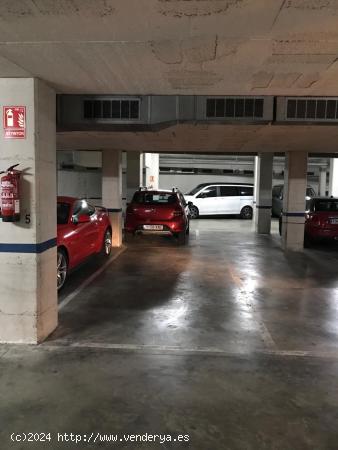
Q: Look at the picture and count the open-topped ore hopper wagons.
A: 0